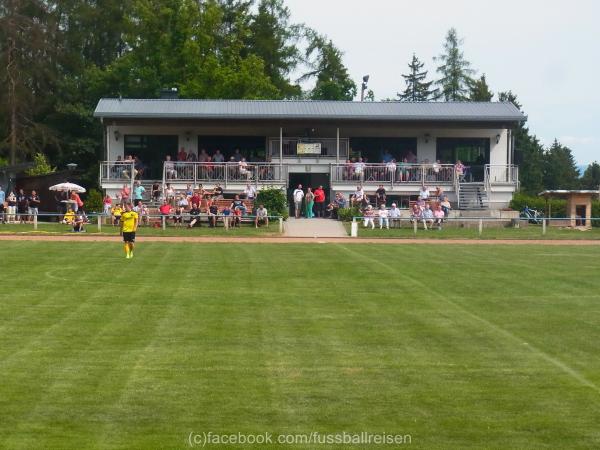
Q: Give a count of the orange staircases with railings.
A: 0